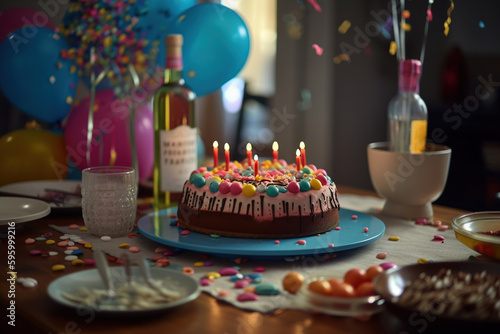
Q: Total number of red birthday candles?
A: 7